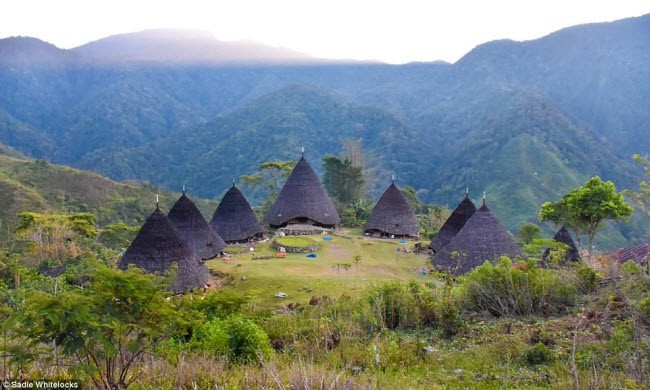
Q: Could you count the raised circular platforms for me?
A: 1